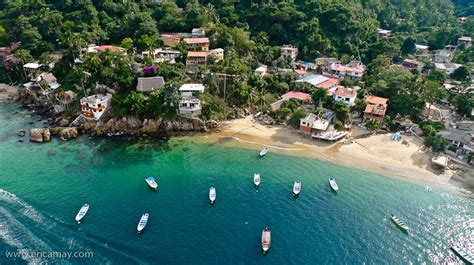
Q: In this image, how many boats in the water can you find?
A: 11